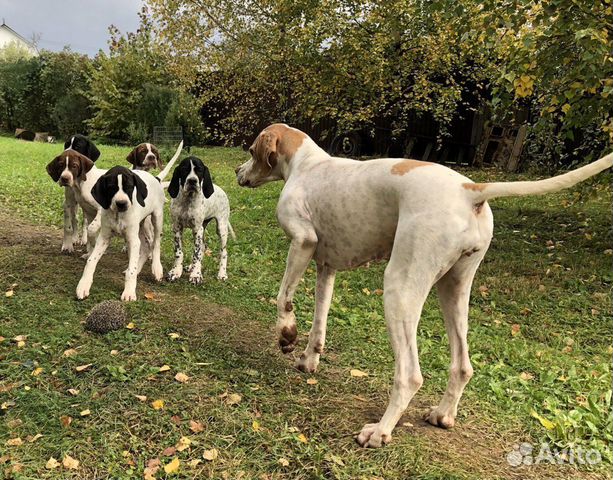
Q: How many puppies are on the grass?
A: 5